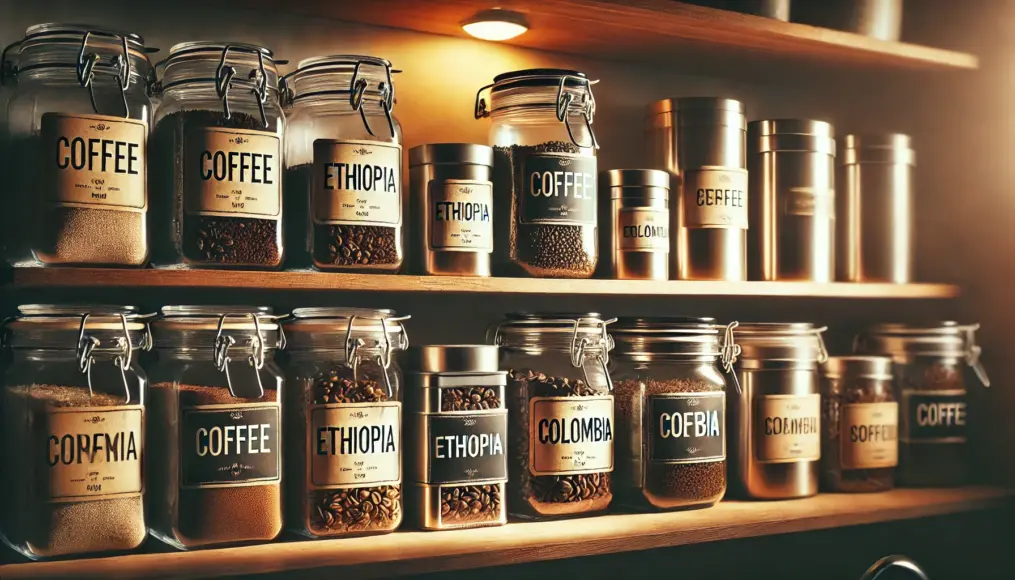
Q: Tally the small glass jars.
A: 1